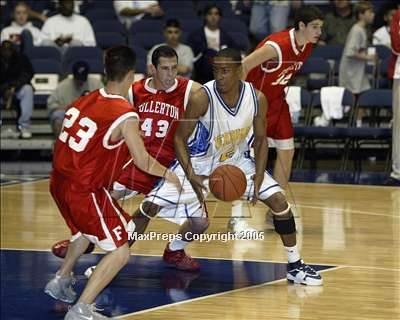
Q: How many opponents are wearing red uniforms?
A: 3